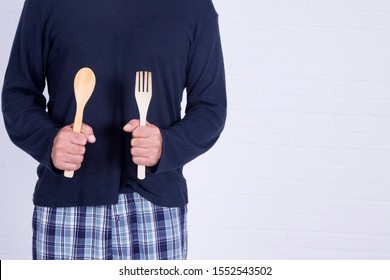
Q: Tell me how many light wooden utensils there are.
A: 2